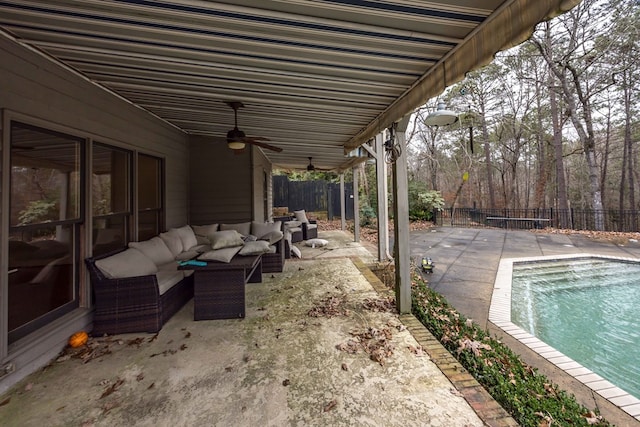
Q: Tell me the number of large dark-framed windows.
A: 3